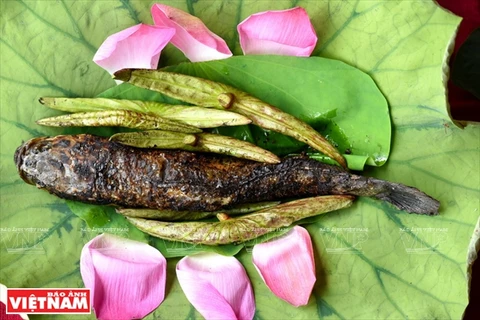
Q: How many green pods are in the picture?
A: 6